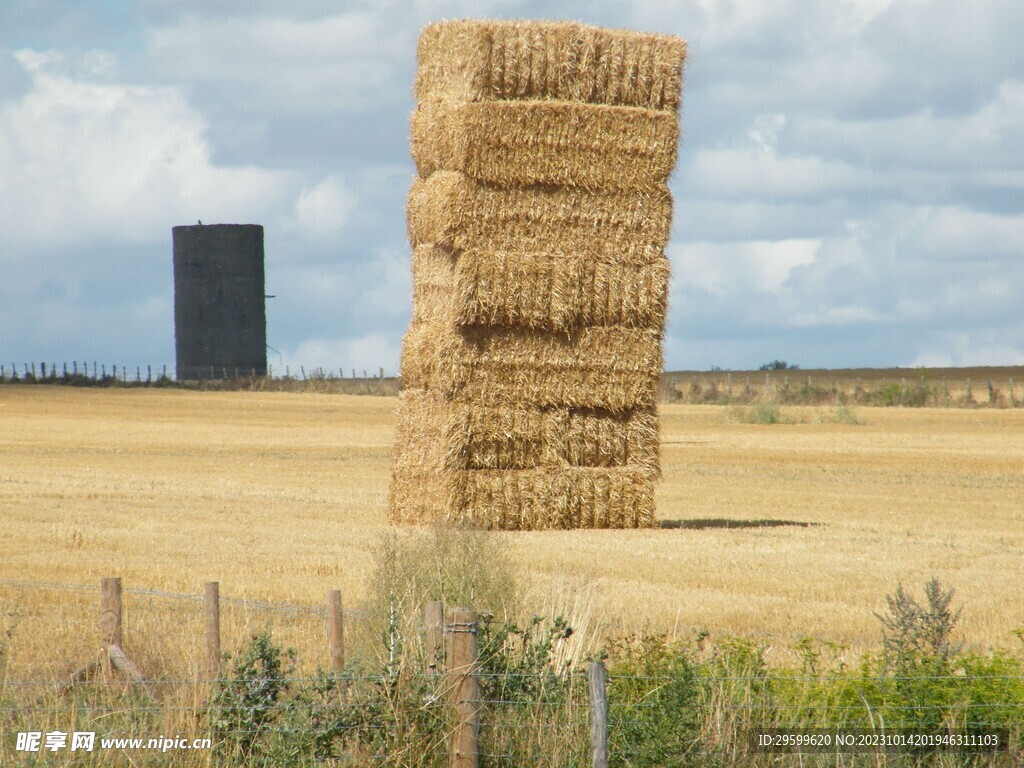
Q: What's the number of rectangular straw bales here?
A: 7